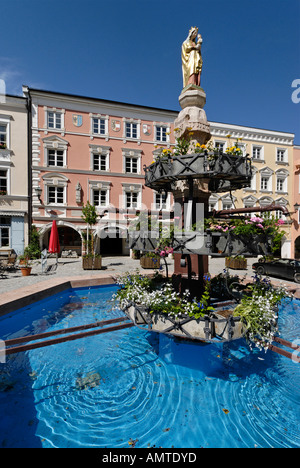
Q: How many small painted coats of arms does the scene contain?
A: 3